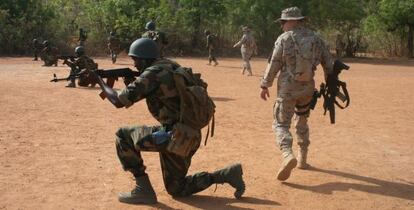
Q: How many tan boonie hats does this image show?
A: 2